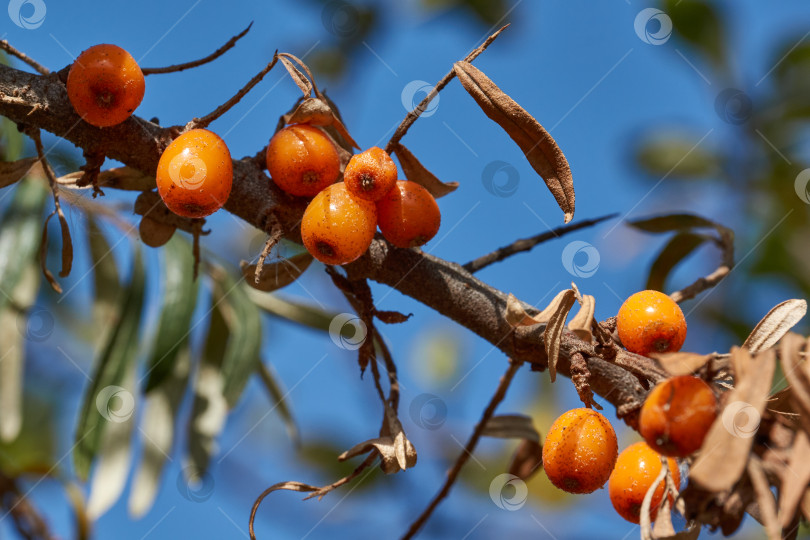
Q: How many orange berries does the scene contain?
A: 10